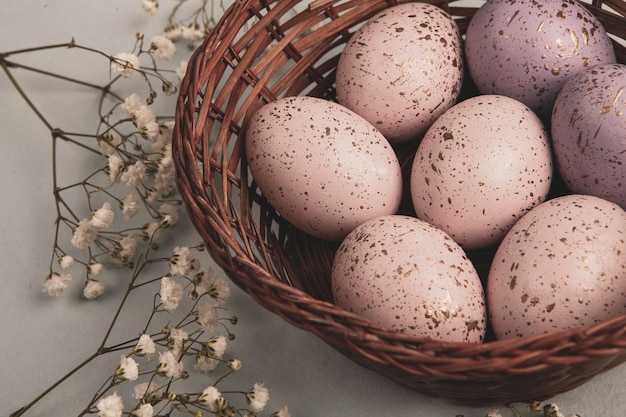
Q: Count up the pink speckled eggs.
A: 5